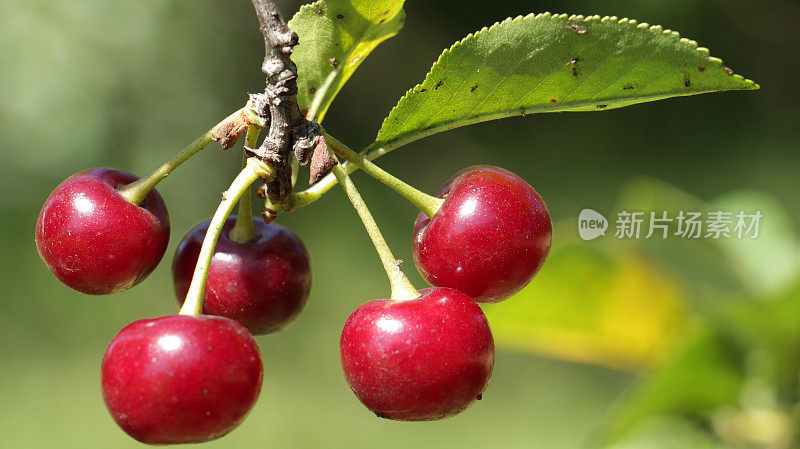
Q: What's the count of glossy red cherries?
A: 5